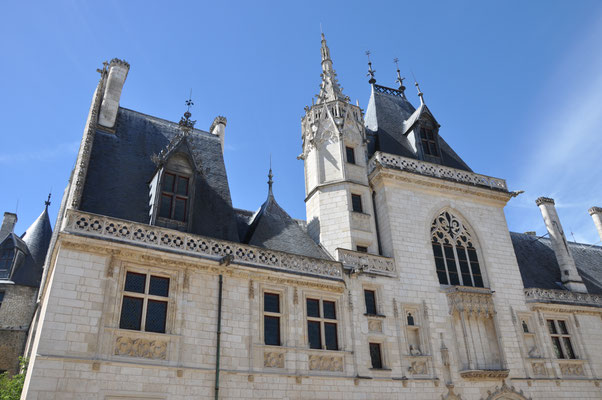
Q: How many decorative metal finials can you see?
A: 6